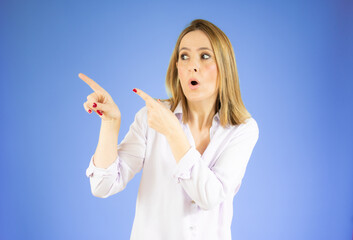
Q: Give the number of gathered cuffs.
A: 2